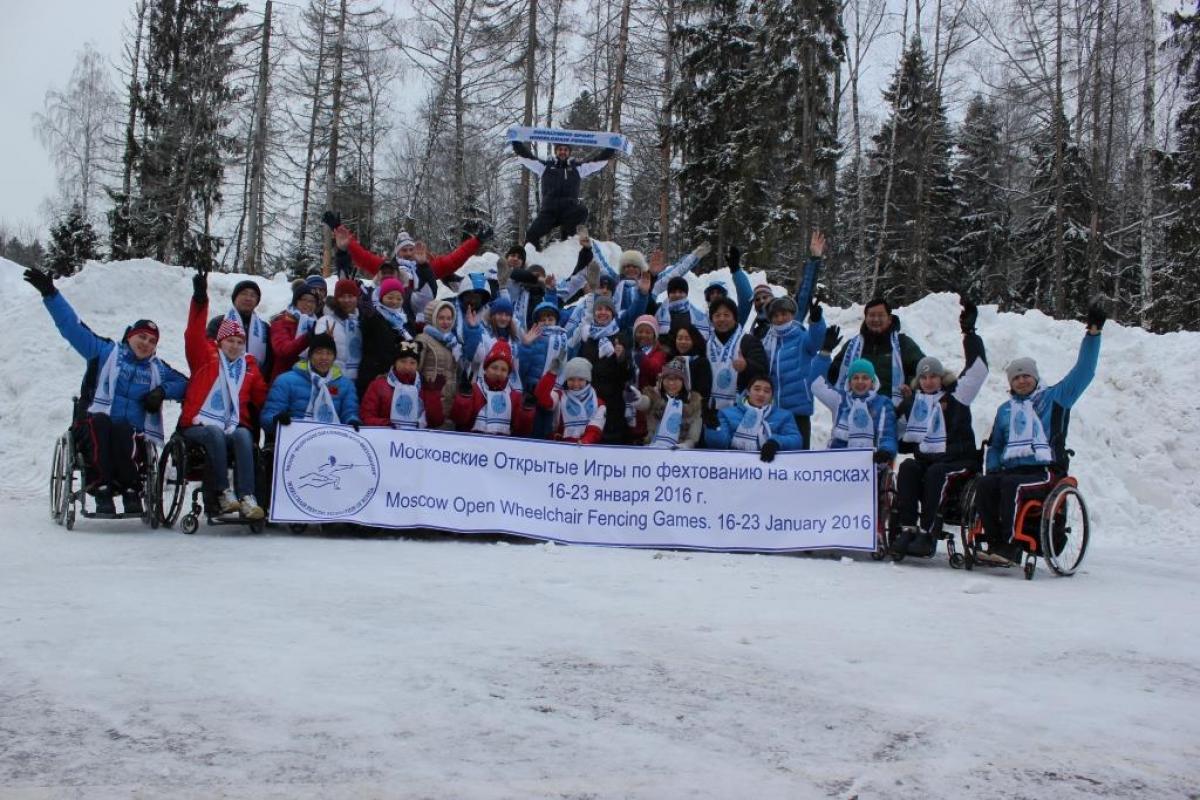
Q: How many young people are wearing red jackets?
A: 7